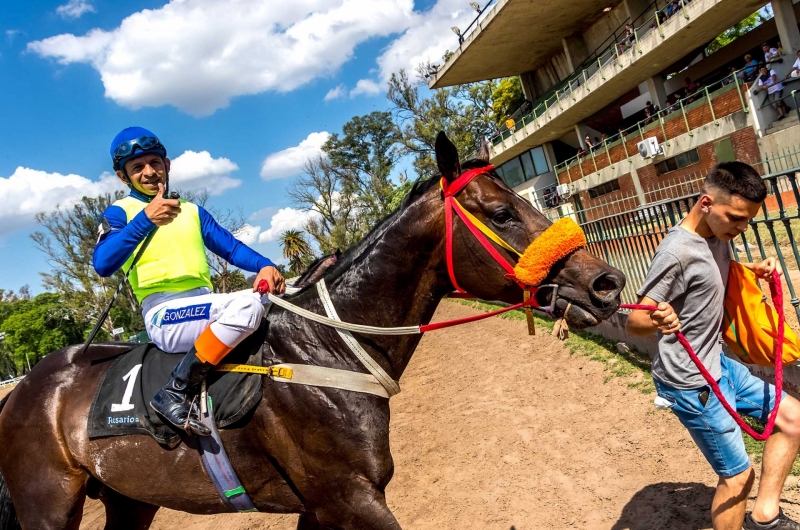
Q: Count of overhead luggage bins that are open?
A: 0